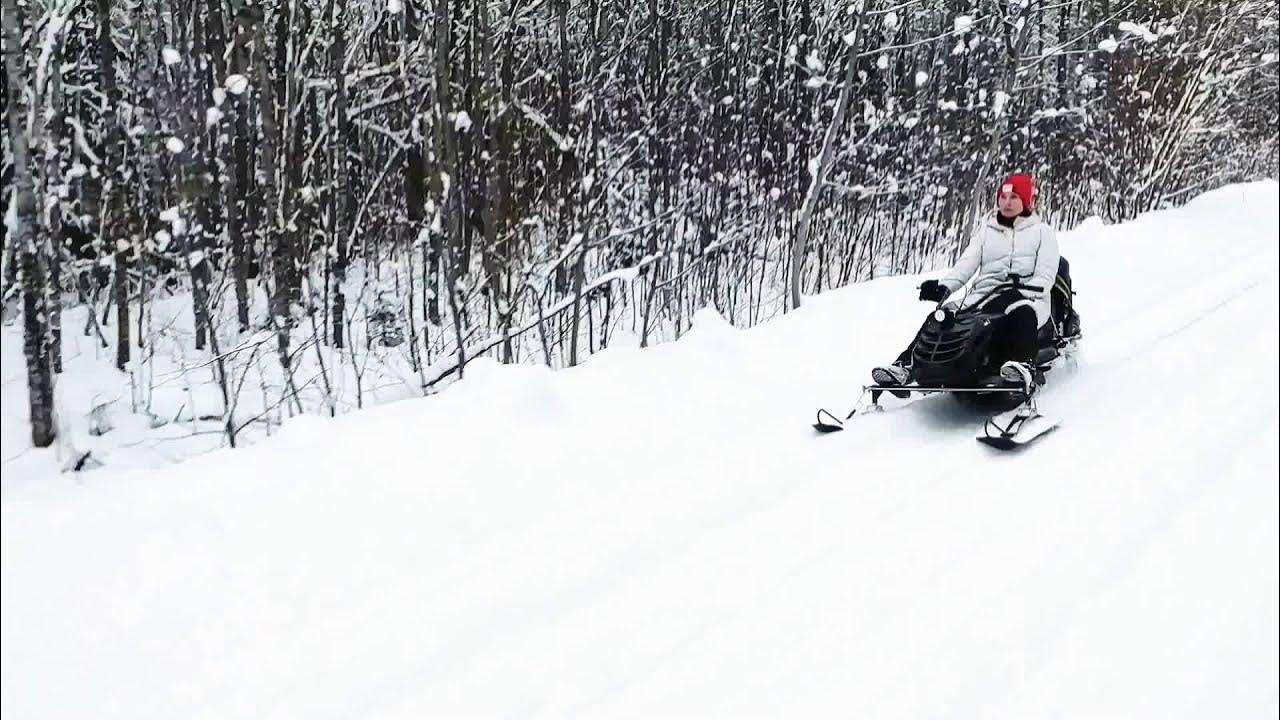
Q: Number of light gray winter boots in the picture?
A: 2